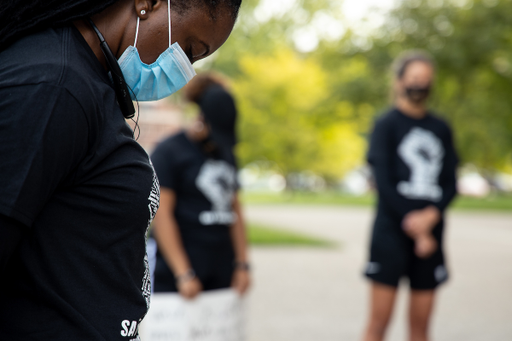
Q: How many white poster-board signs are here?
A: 1